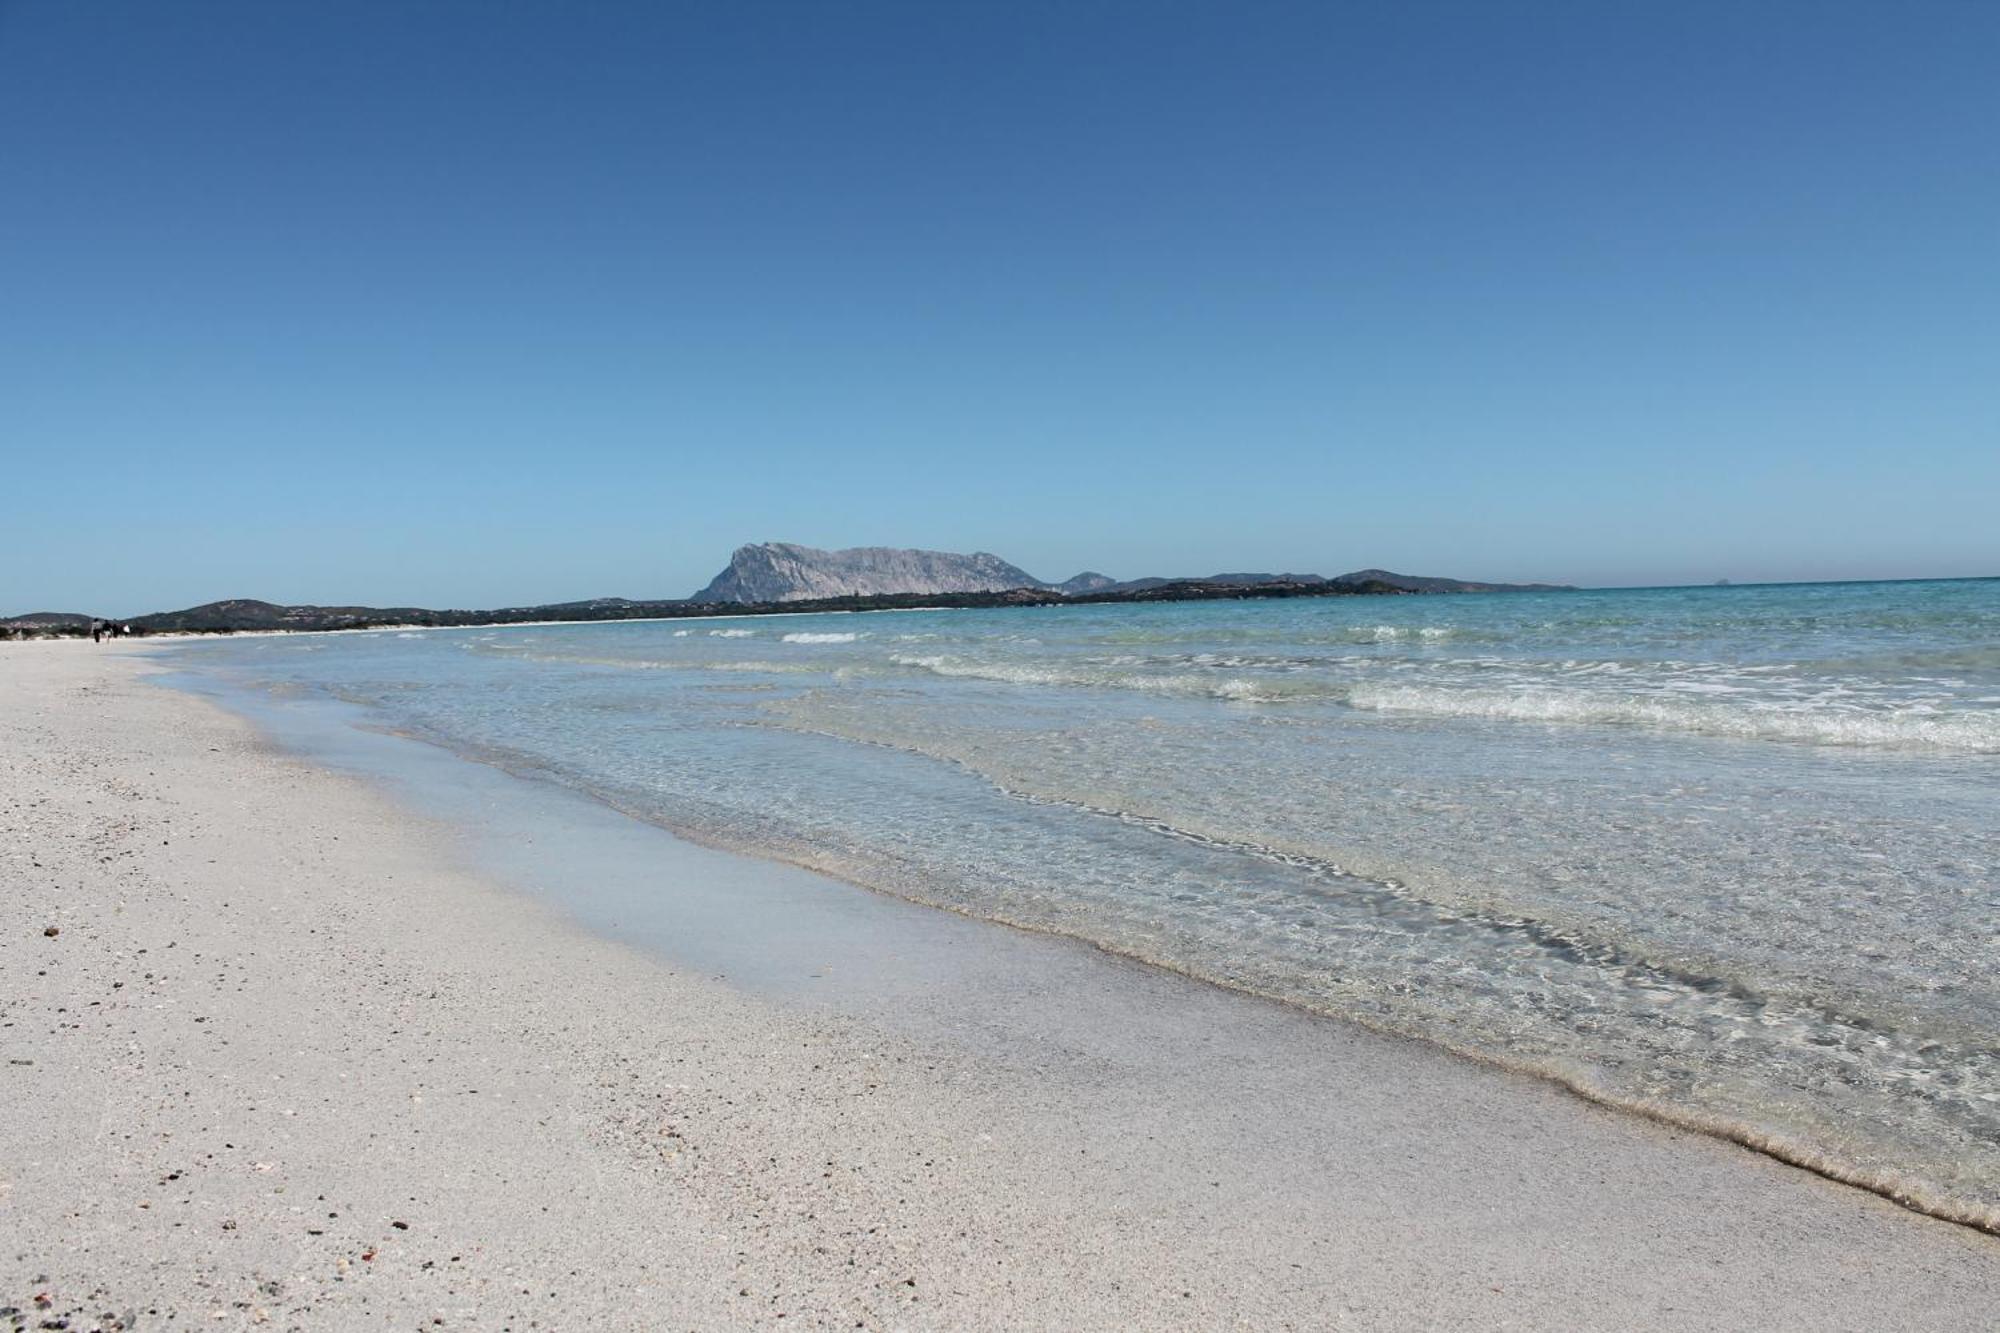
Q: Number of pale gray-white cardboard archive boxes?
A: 0